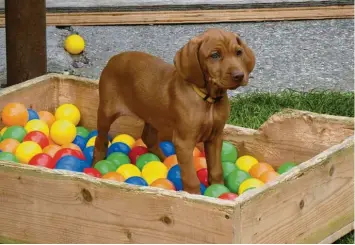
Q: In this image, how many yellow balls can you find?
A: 12